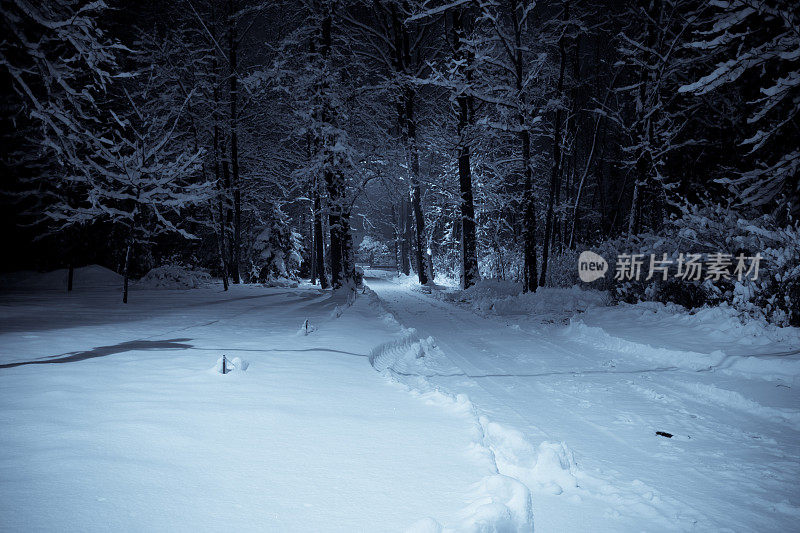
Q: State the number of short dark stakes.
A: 2